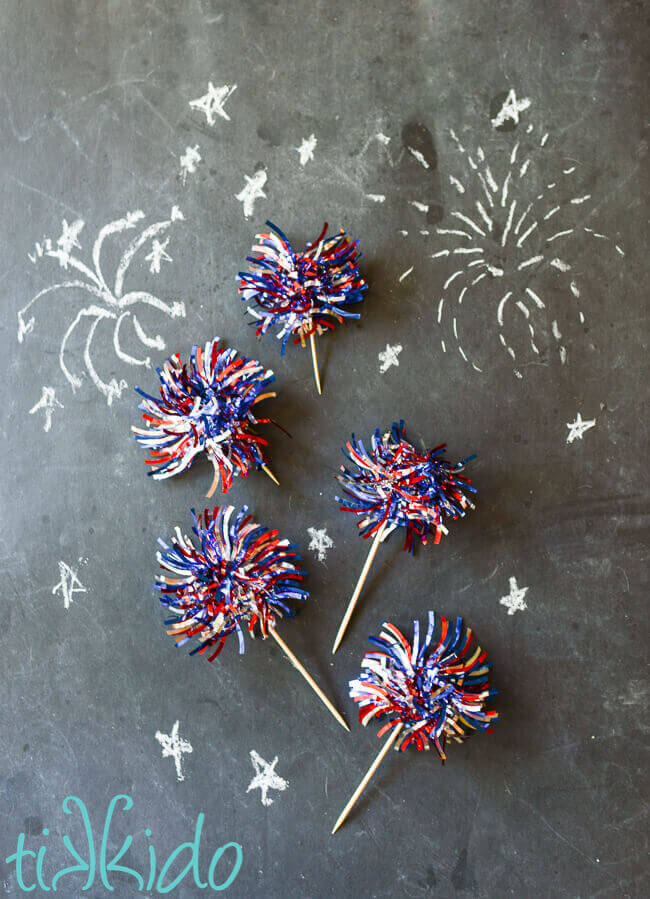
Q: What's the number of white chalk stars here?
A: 15